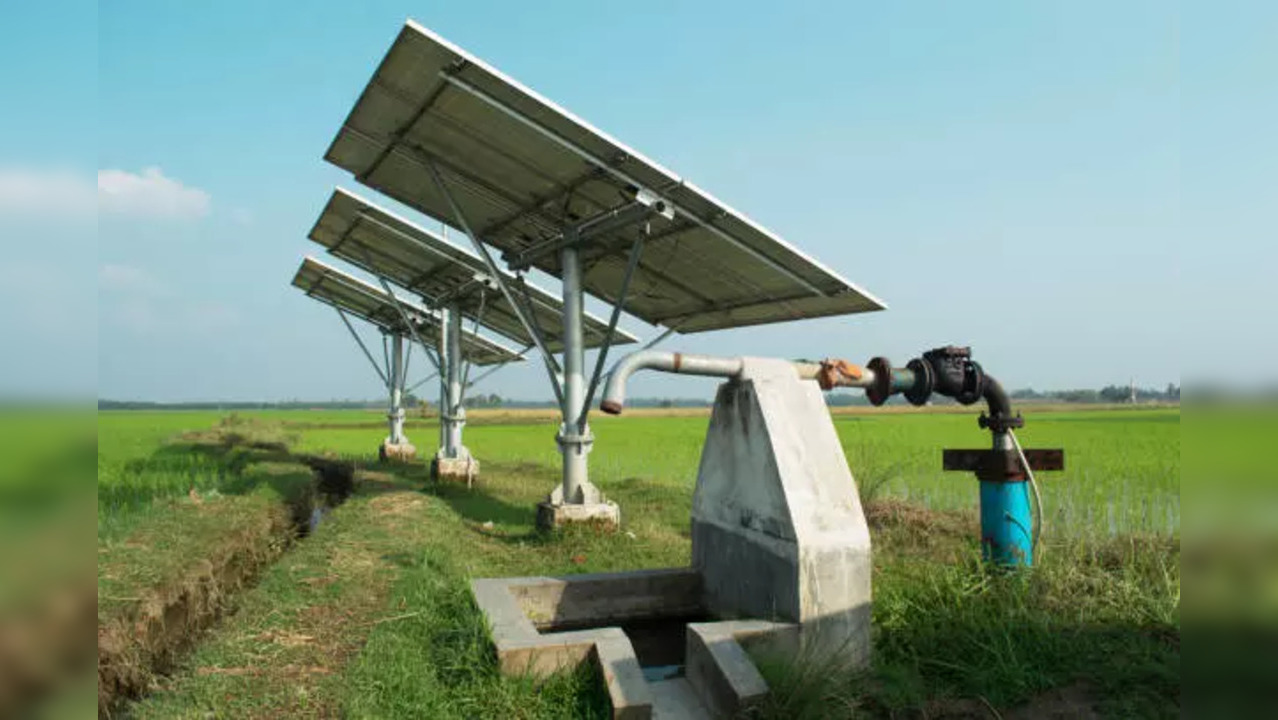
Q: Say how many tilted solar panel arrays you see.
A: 3